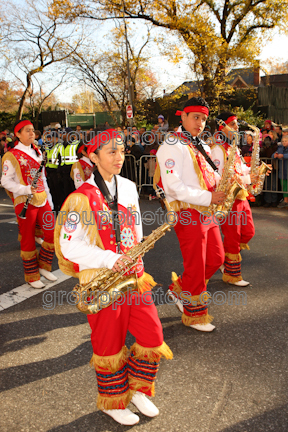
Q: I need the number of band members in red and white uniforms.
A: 5